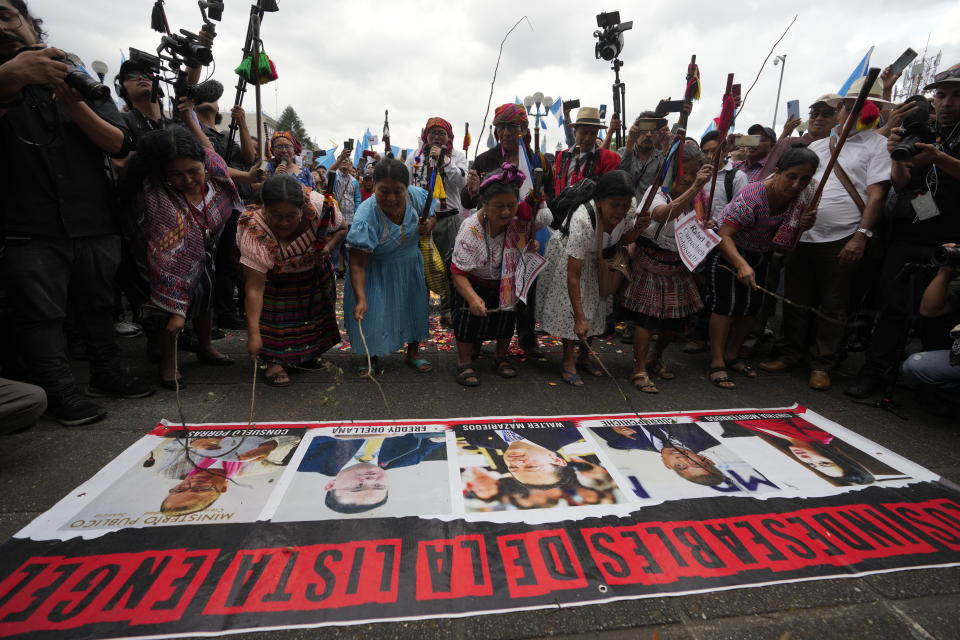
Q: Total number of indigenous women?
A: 7